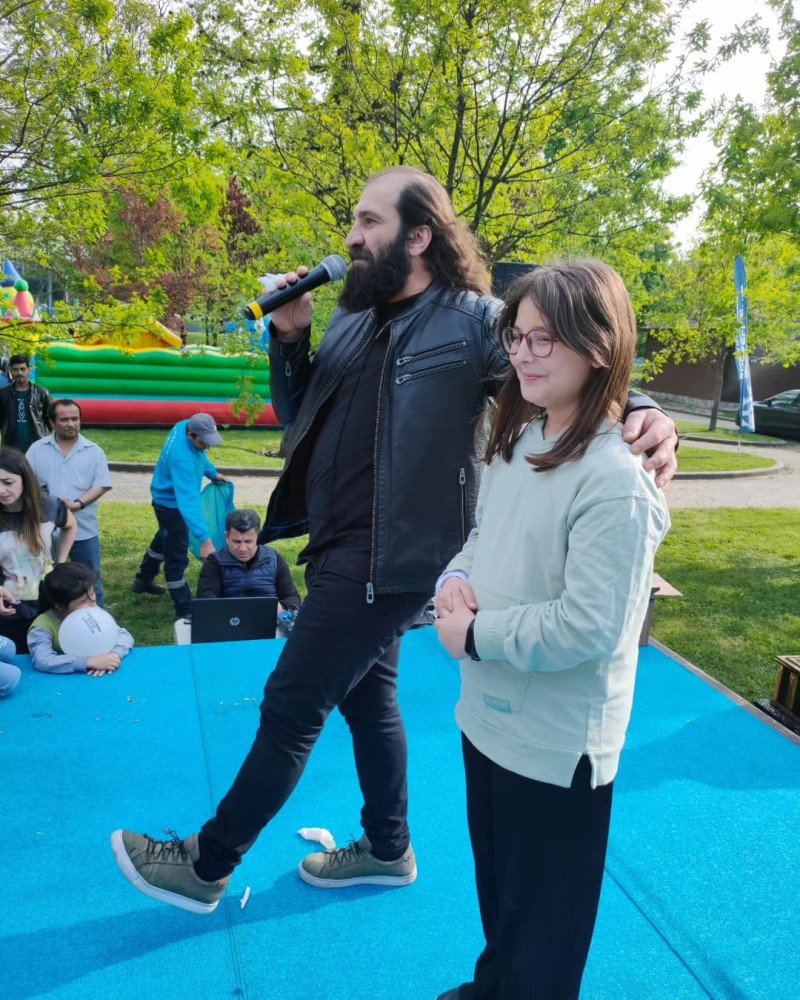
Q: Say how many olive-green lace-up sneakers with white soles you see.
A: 2